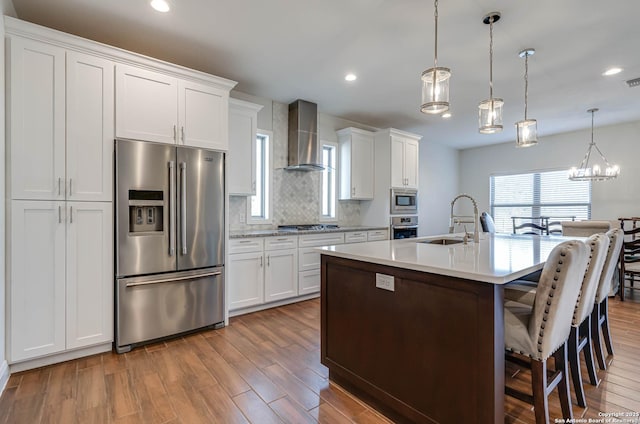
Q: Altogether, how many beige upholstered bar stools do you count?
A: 3